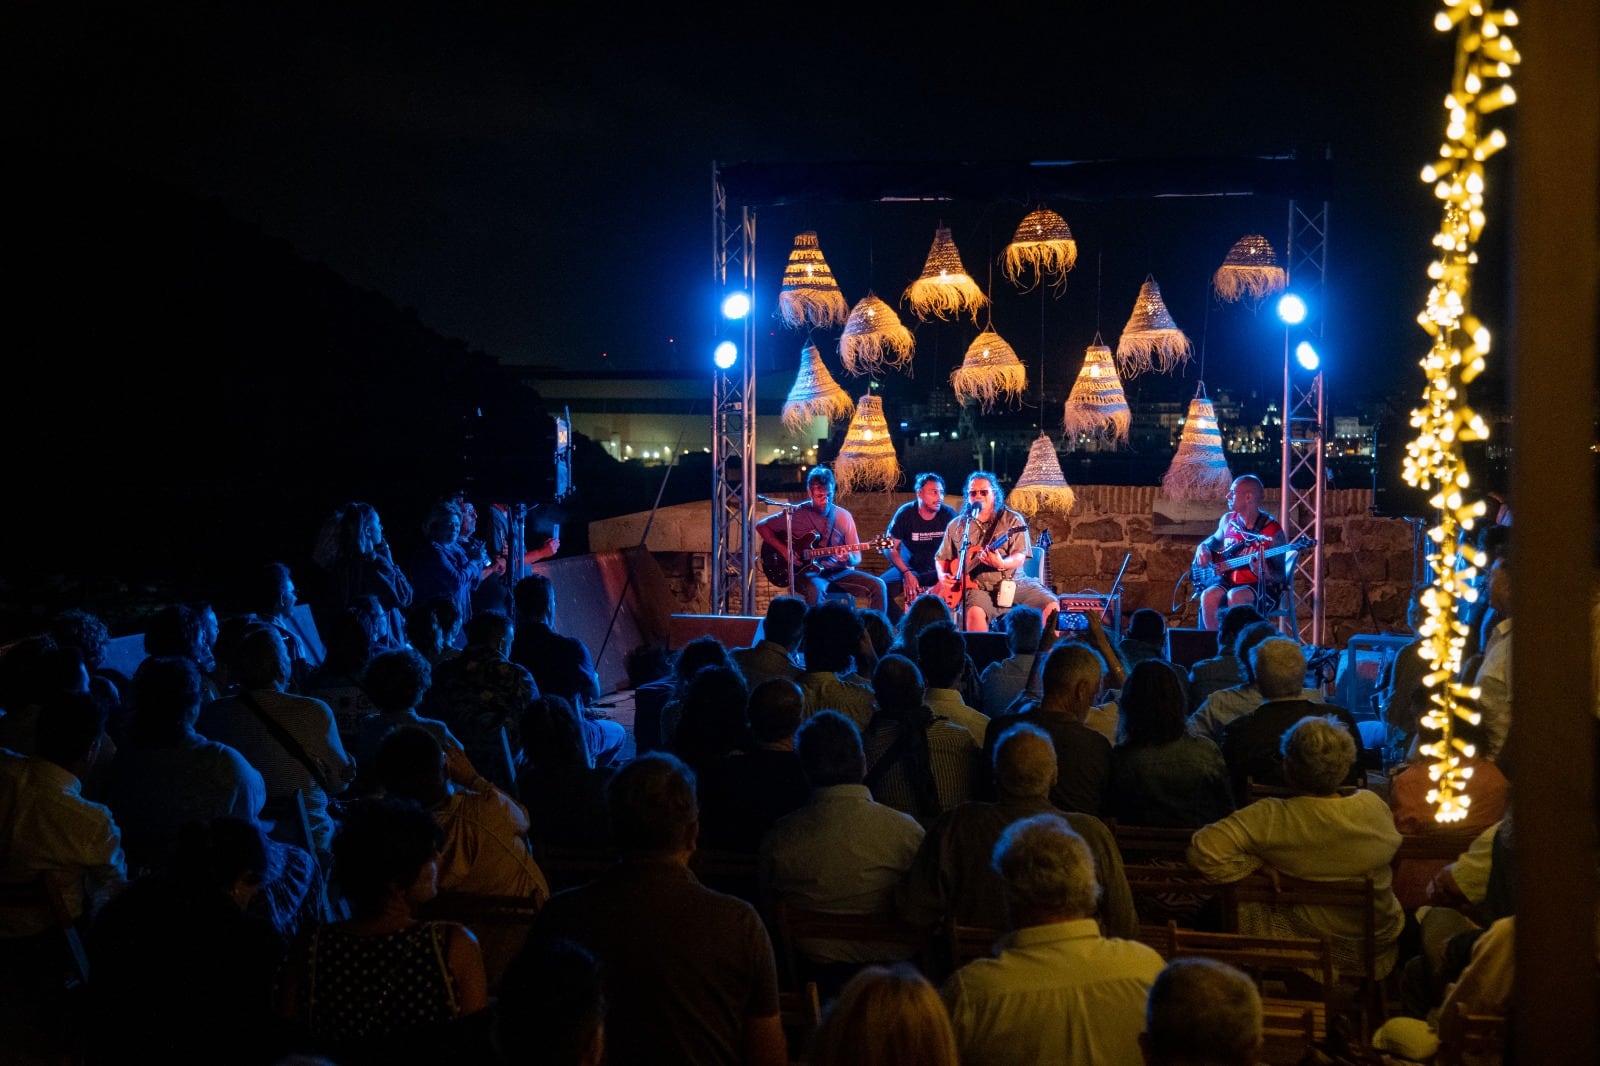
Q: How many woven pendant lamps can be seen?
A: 12